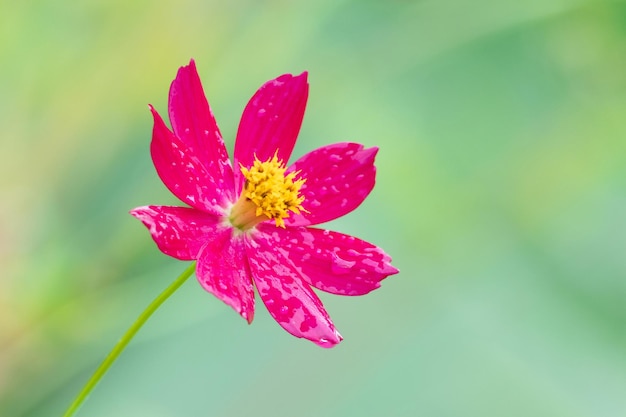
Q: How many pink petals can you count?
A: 8